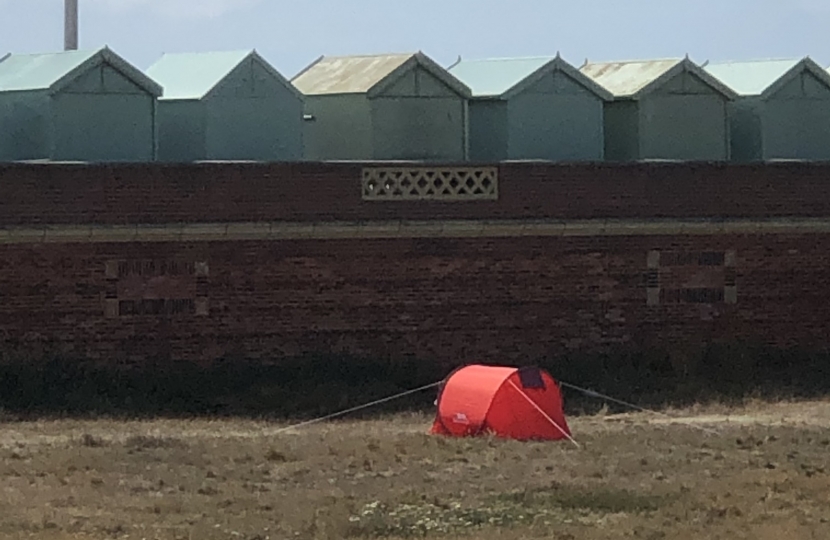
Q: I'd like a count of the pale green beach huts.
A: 6